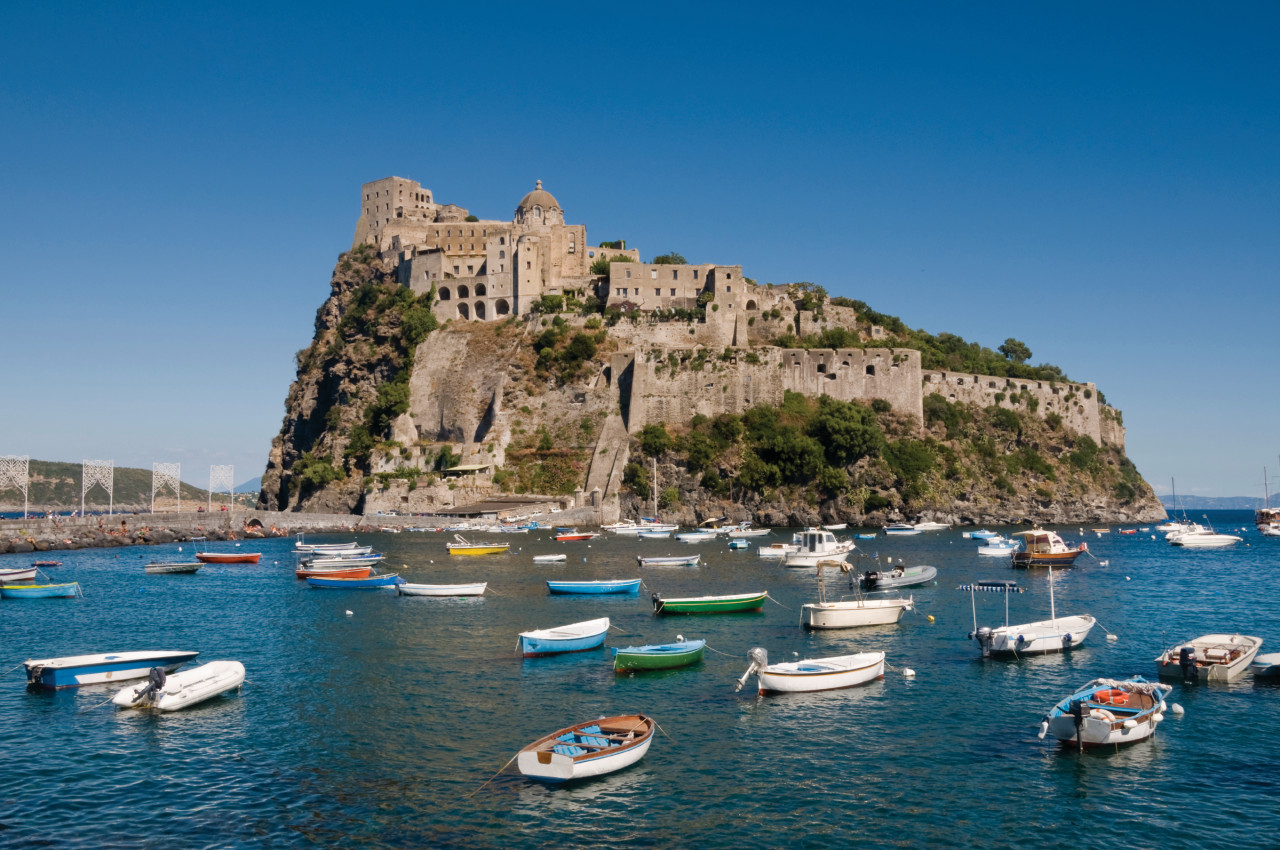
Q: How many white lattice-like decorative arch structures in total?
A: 4